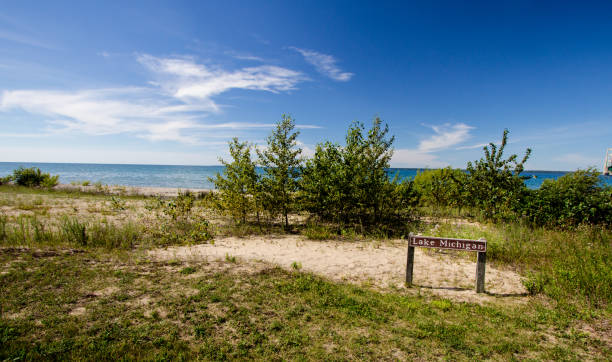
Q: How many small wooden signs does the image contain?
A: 1